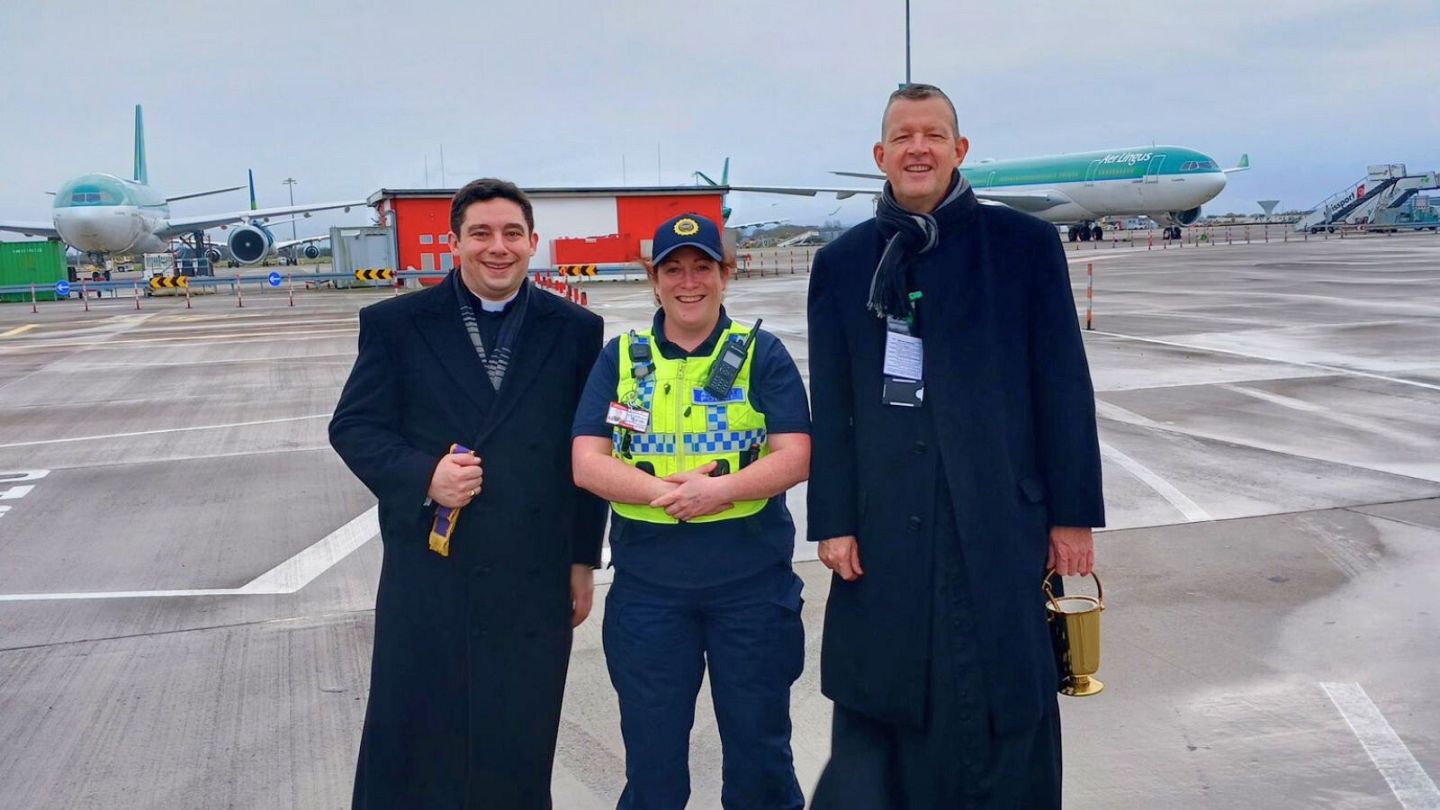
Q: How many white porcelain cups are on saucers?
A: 0